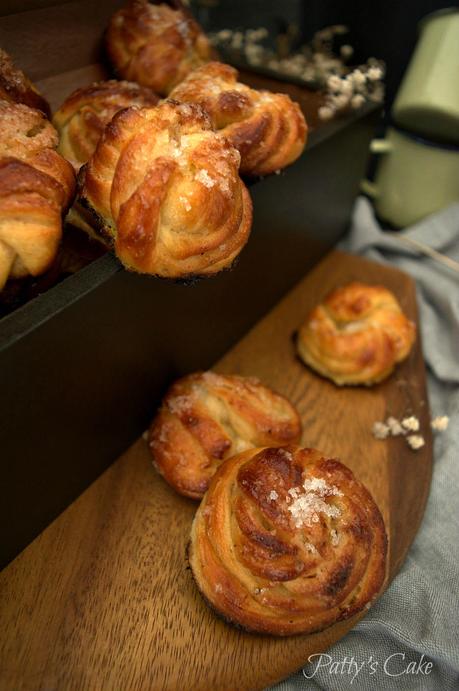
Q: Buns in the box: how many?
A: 6